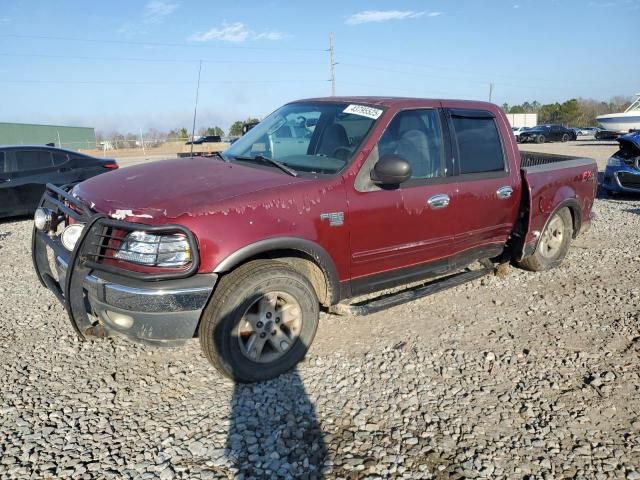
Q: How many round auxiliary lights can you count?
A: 2